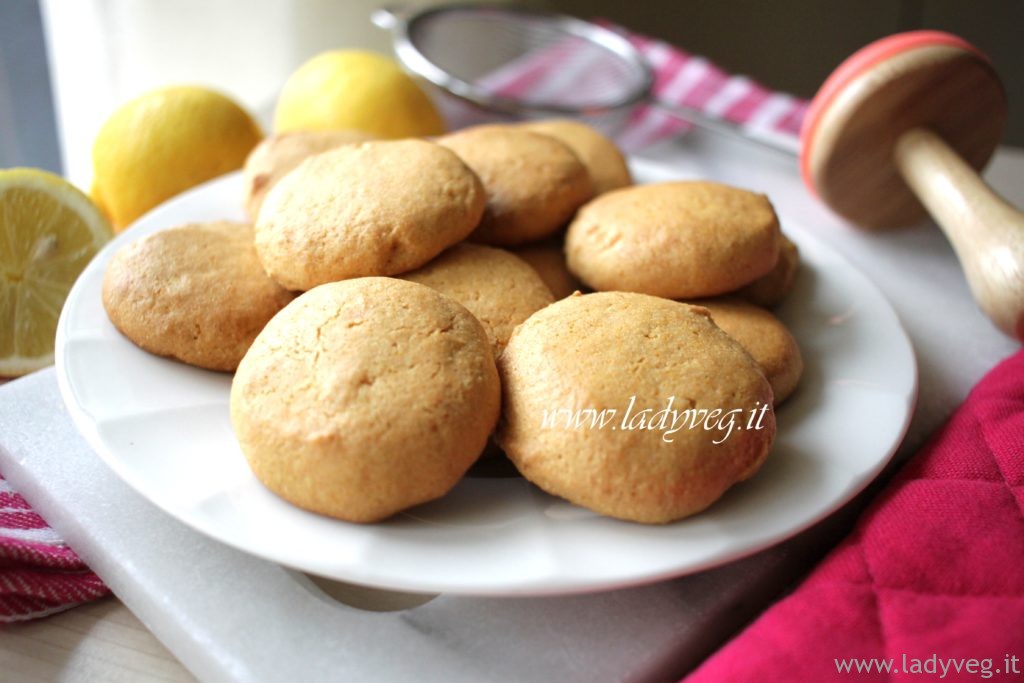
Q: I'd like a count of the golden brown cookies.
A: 12